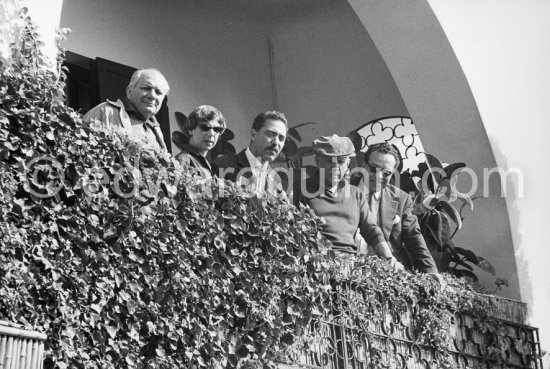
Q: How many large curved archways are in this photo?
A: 1